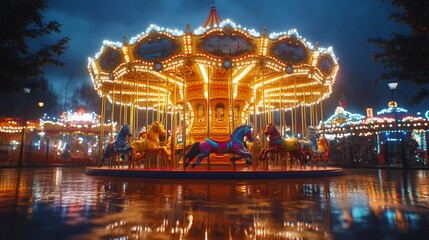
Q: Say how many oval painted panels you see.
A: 5